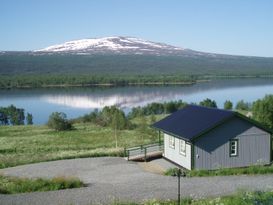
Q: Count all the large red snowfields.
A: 0